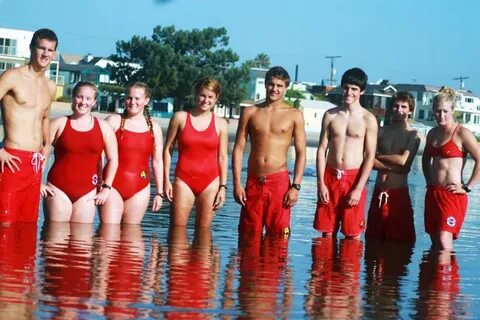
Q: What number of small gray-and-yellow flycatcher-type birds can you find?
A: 0